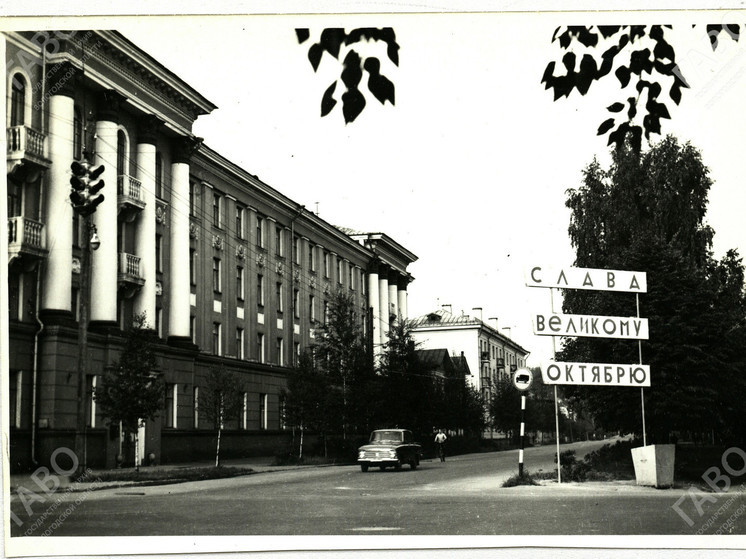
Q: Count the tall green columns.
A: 0